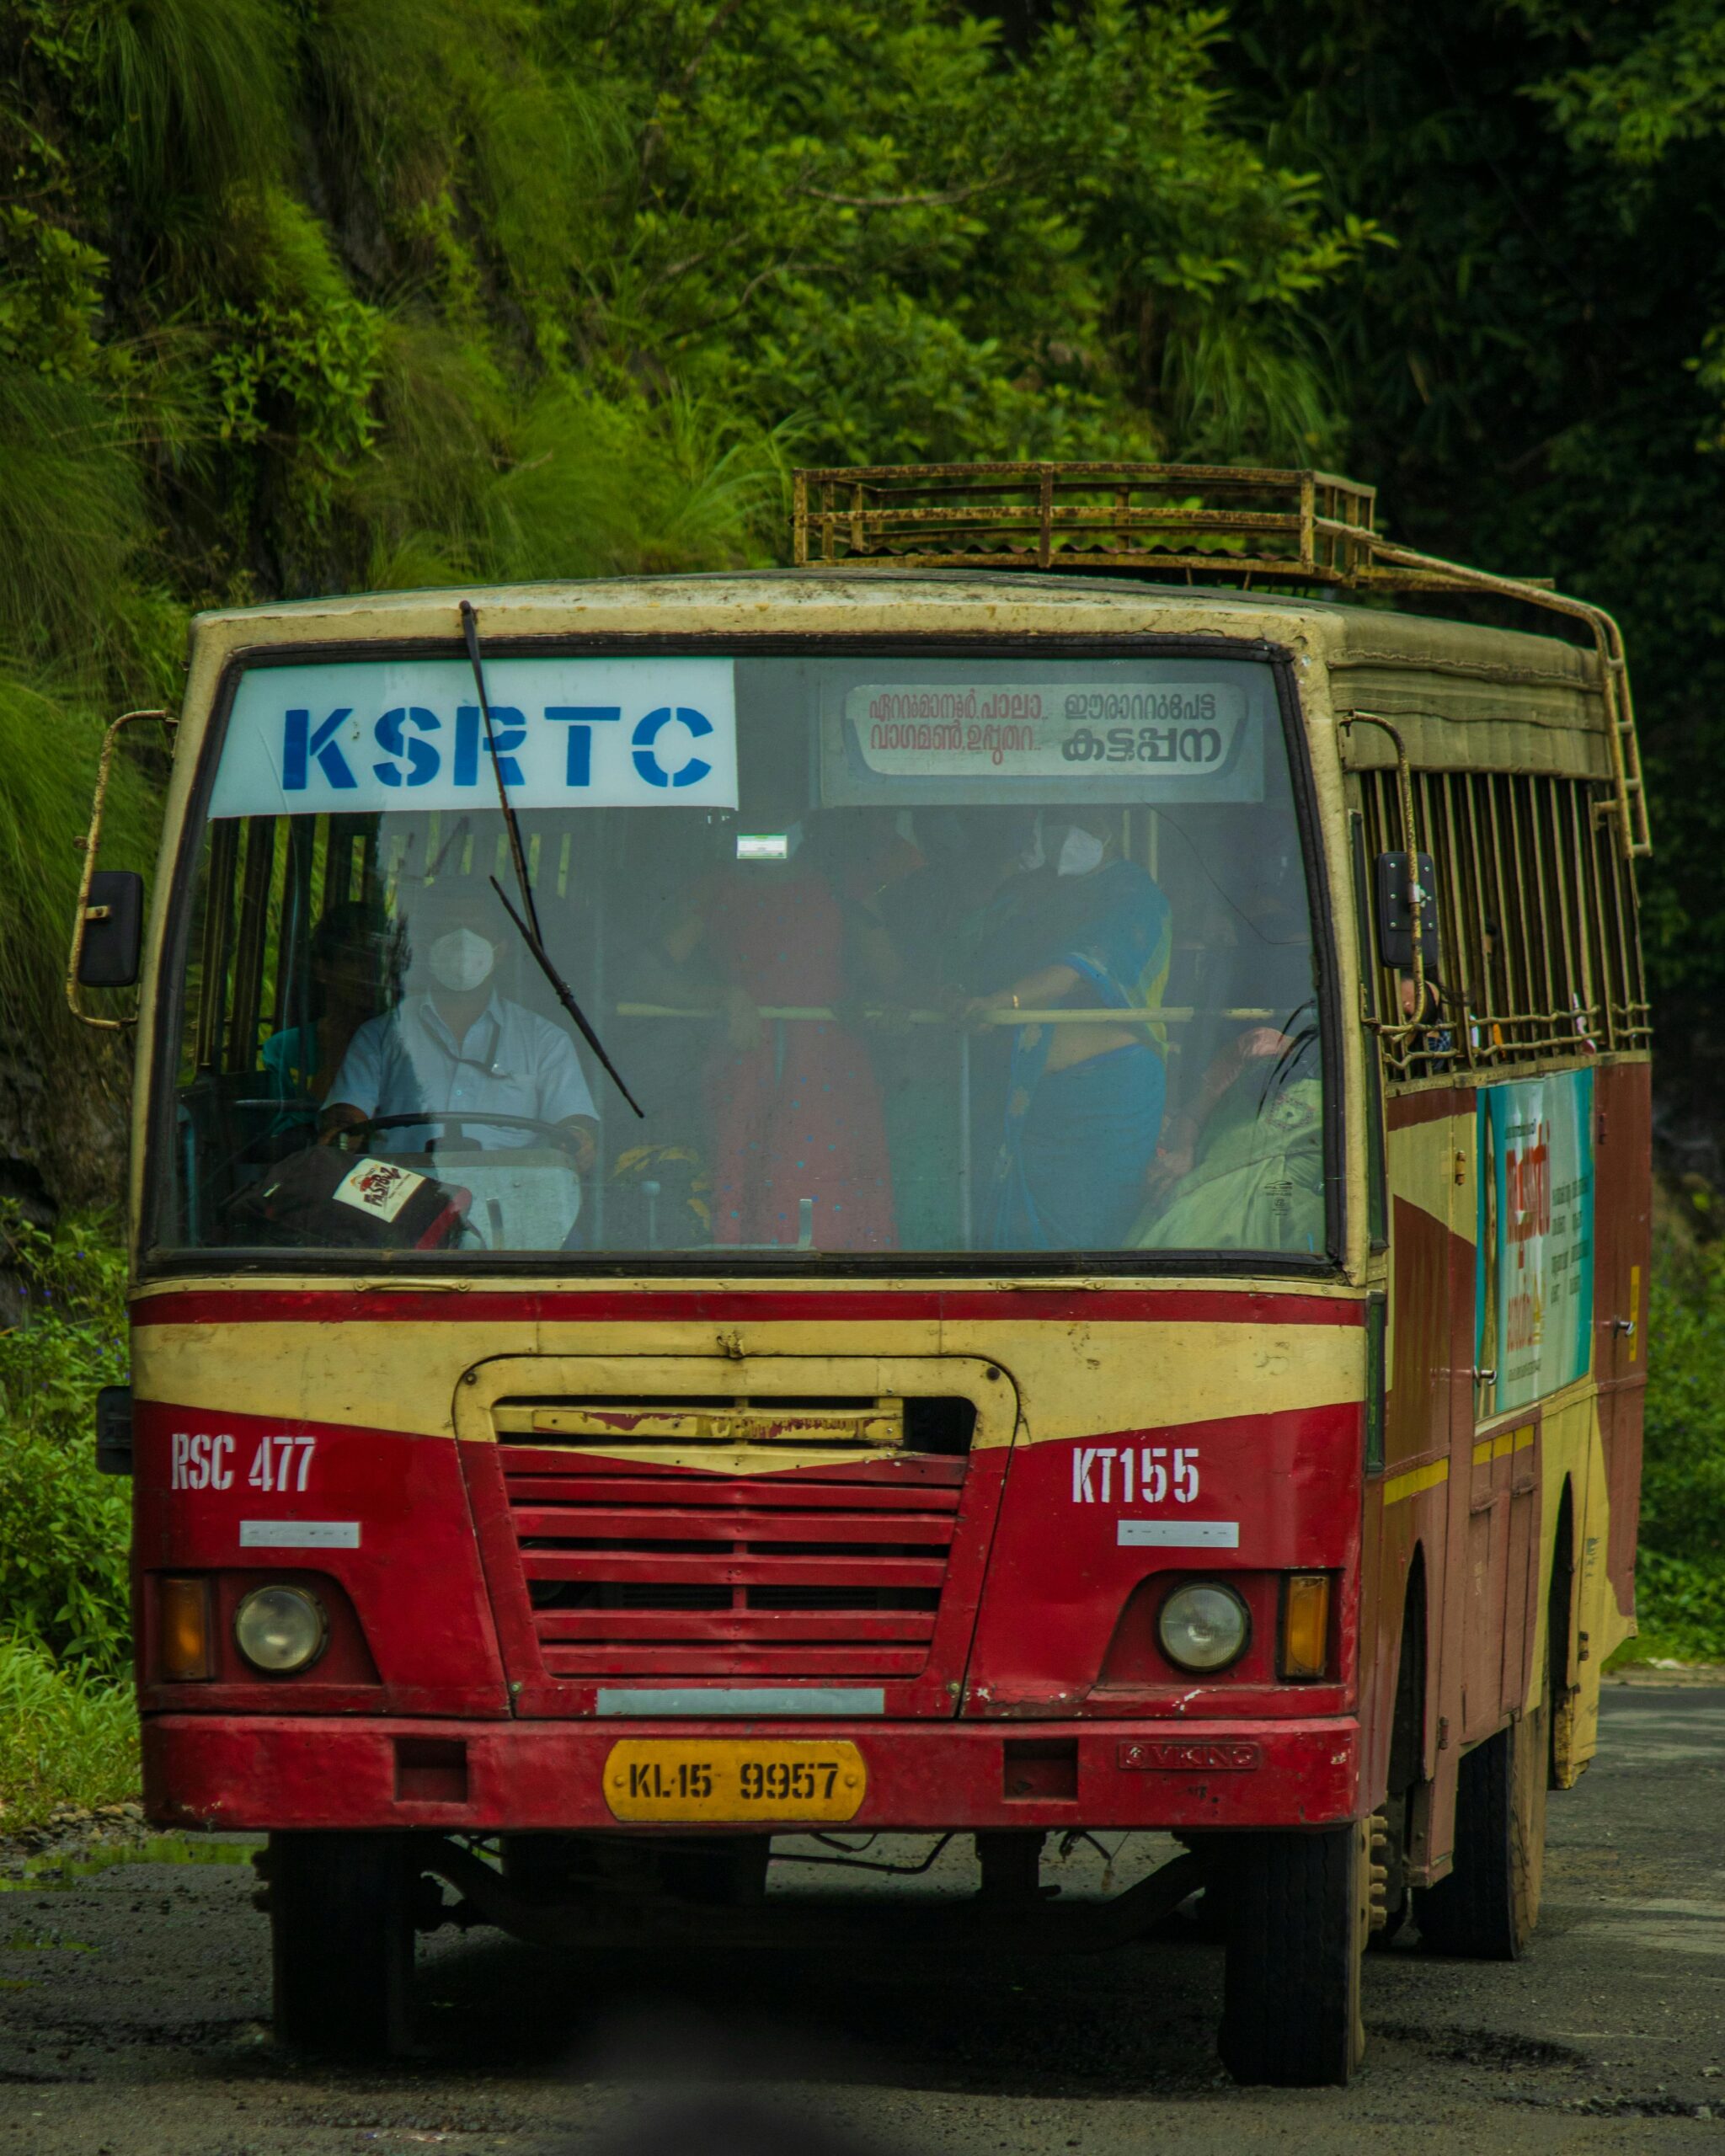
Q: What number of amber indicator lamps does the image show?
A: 2